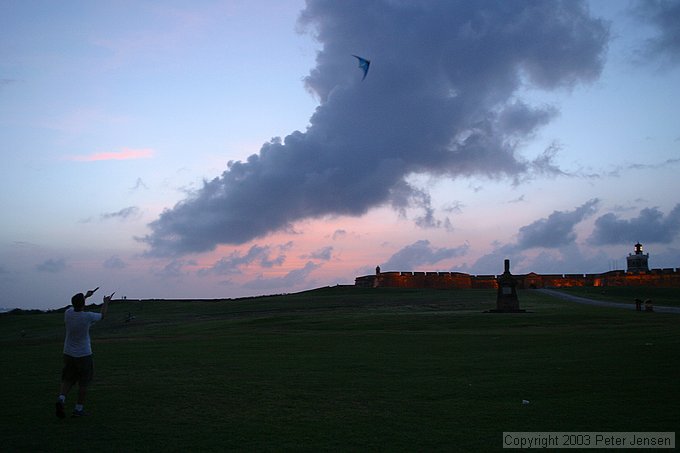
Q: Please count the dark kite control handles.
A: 2